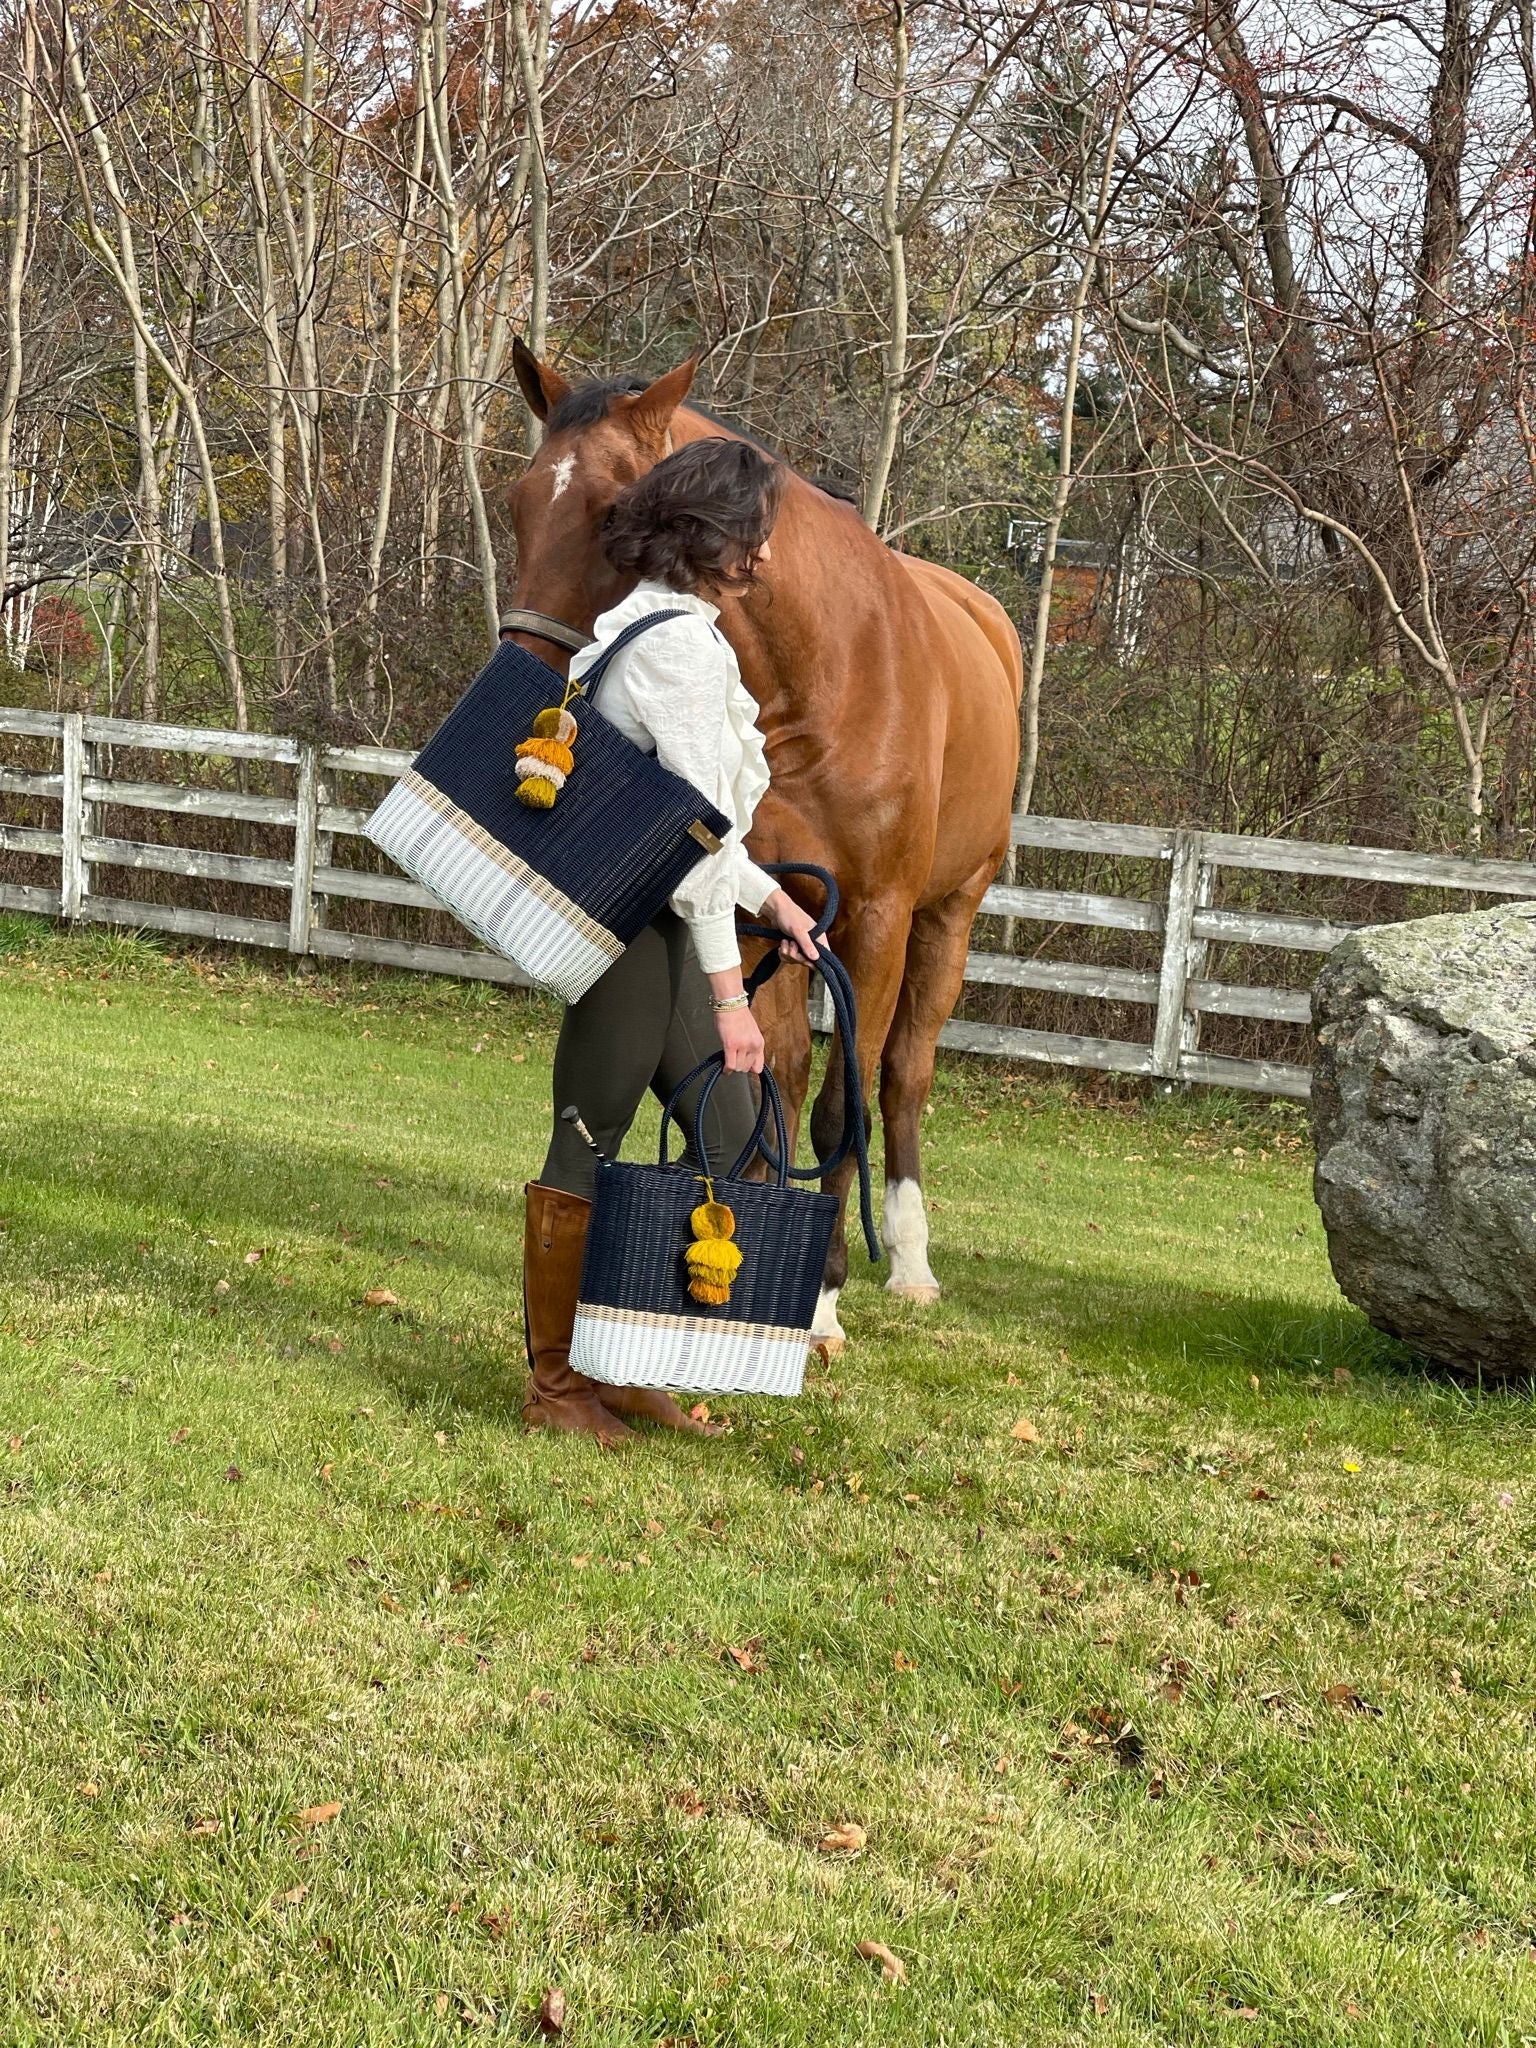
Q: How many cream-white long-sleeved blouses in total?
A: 1